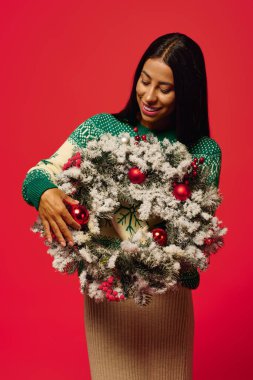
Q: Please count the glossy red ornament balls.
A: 4